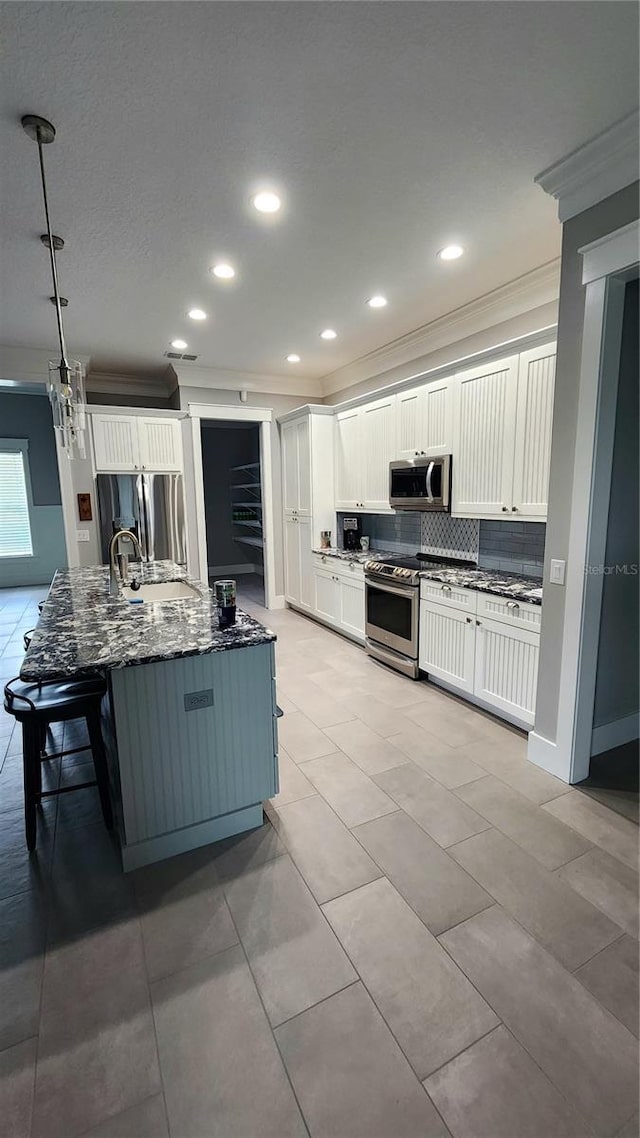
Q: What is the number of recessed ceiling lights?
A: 8